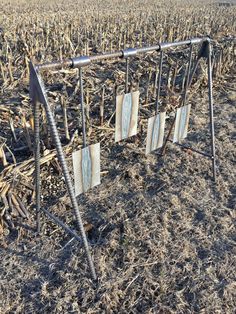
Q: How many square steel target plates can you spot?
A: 4